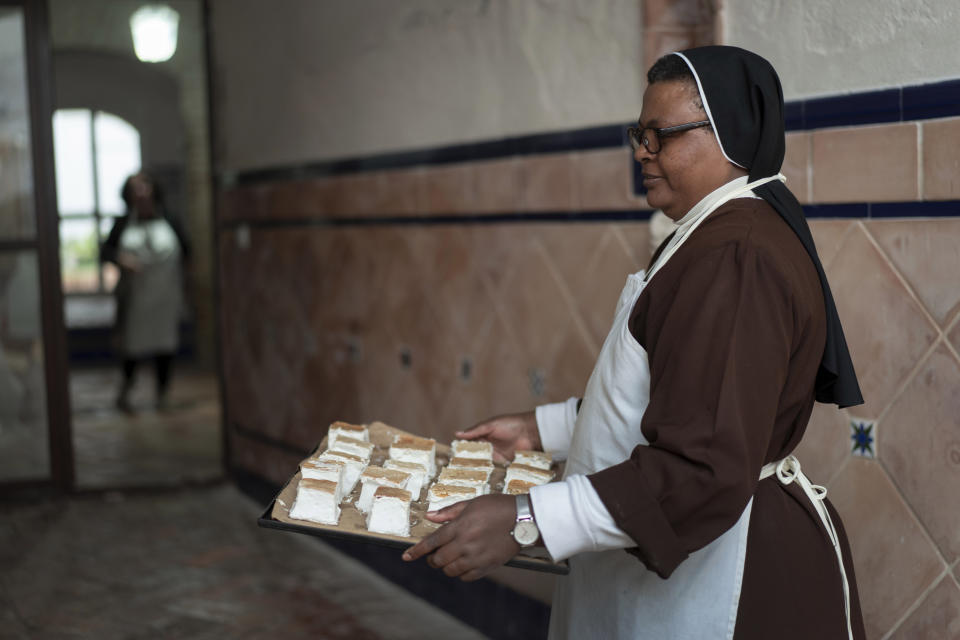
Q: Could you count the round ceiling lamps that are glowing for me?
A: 1